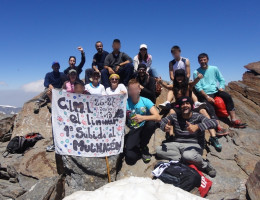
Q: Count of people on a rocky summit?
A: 15